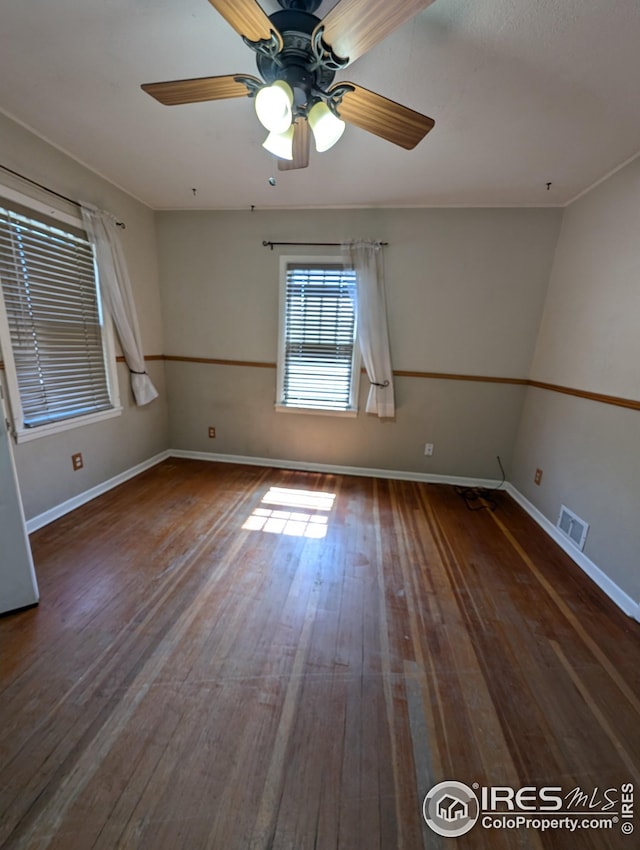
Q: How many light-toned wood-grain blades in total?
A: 5